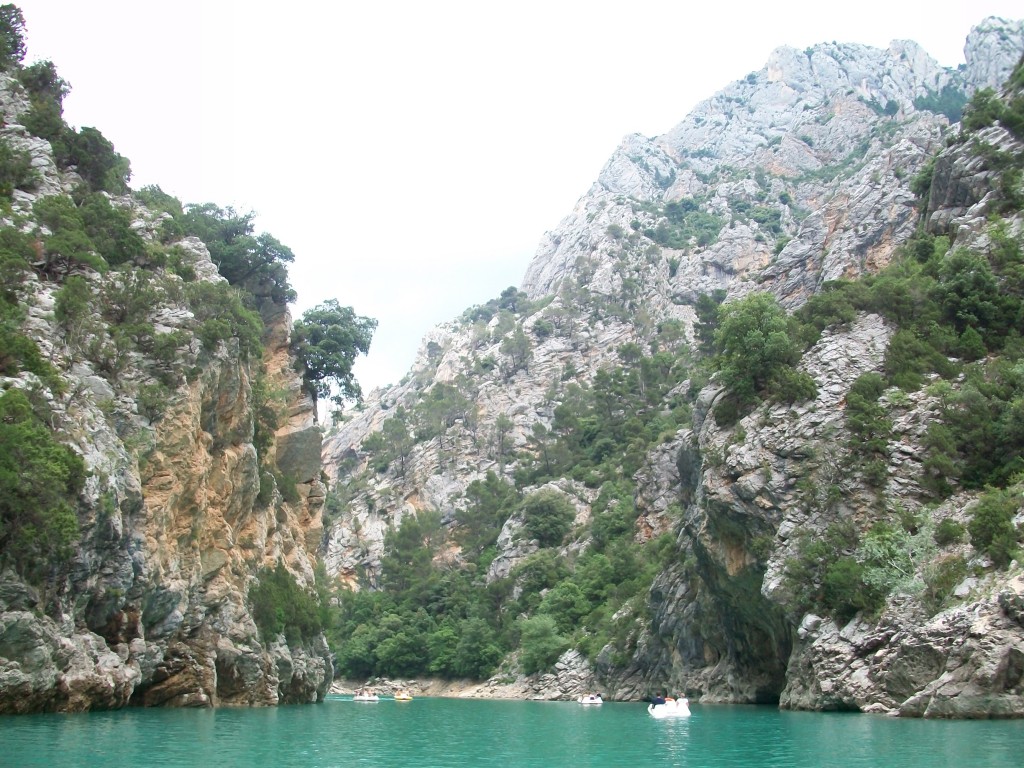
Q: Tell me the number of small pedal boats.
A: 4